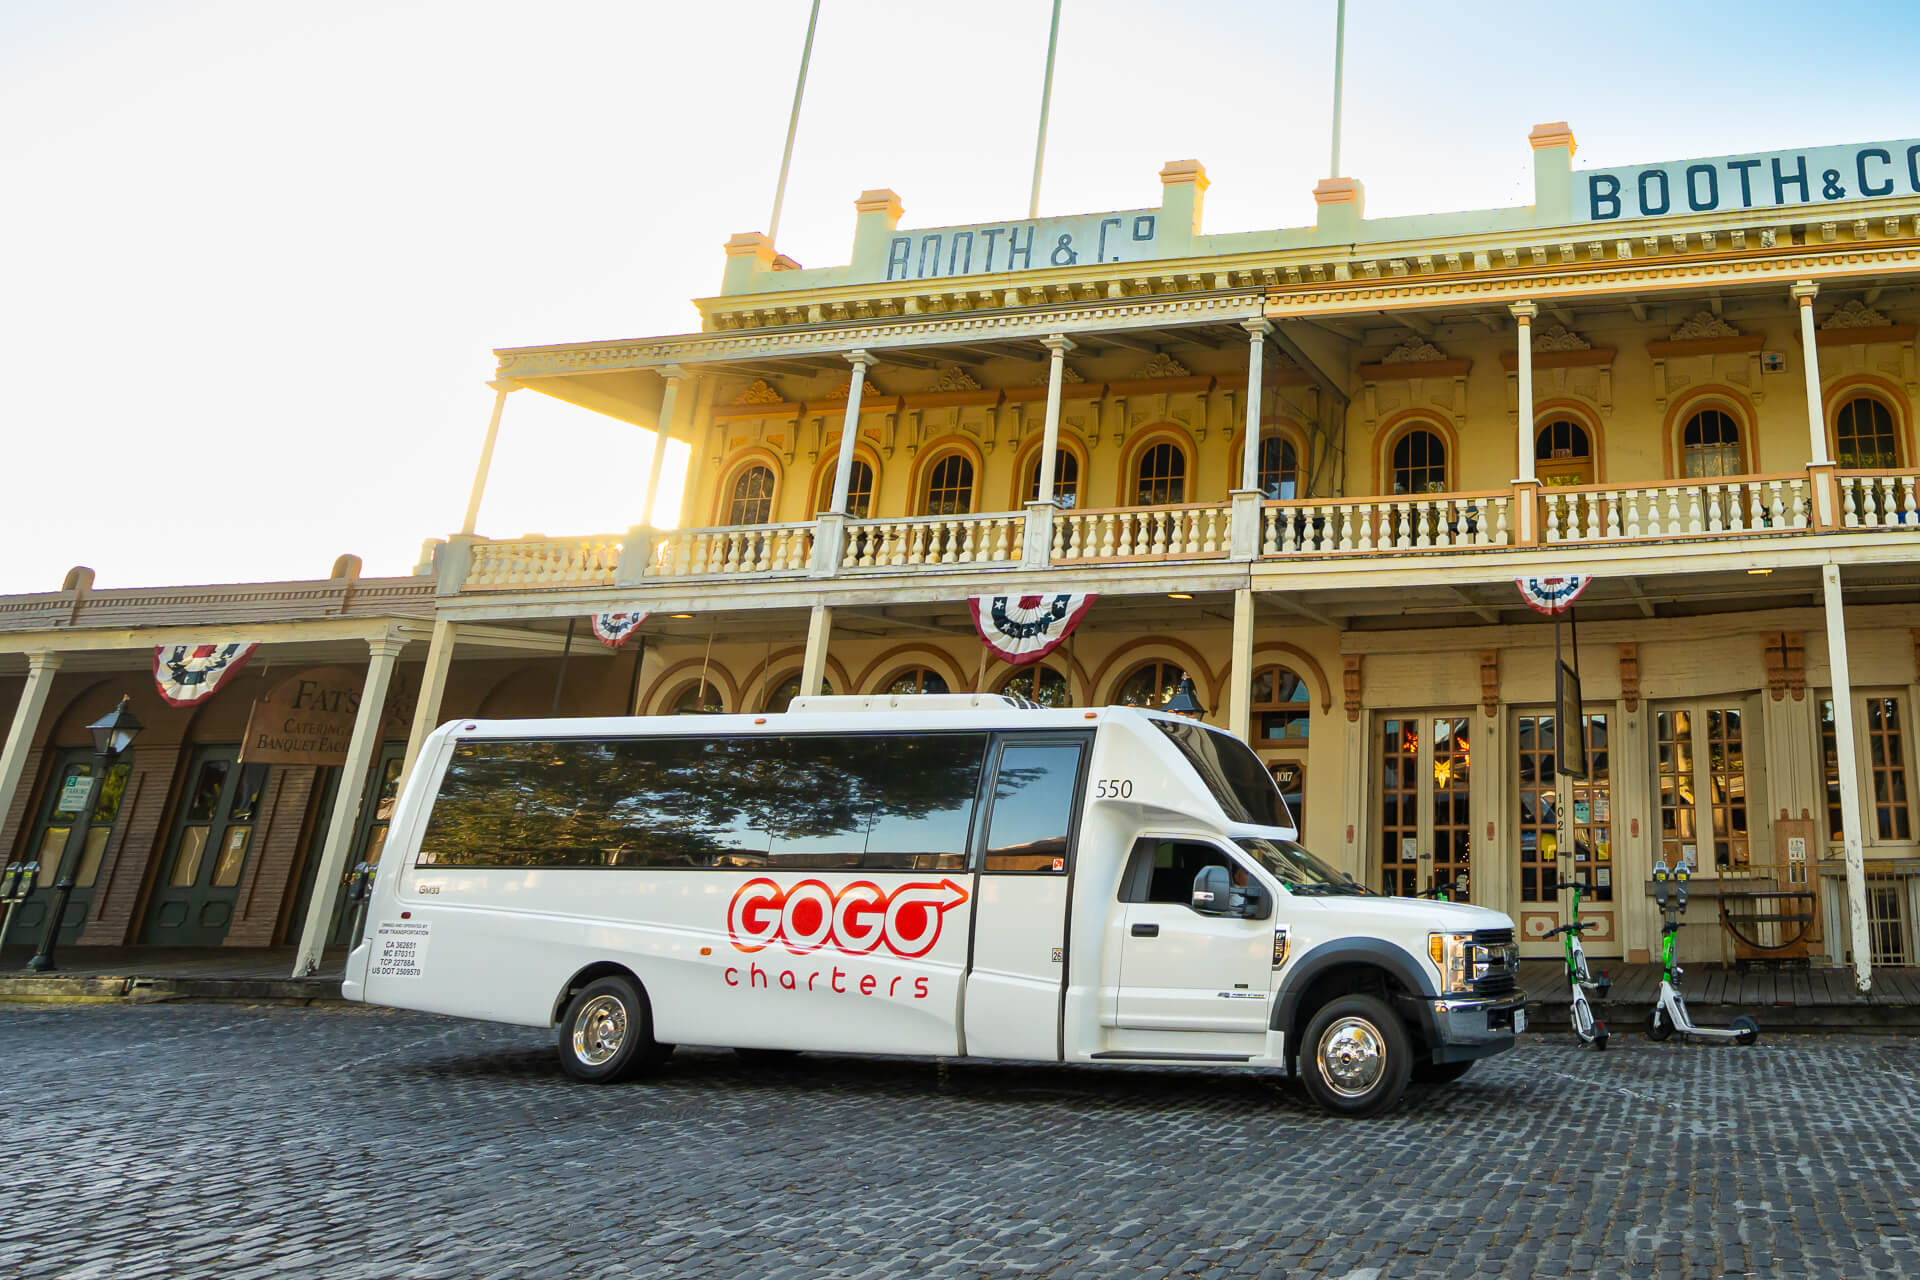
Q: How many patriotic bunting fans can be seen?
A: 4